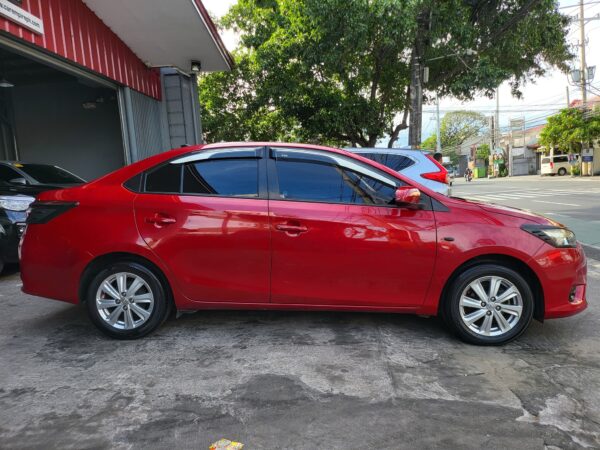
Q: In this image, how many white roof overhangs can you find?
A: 1